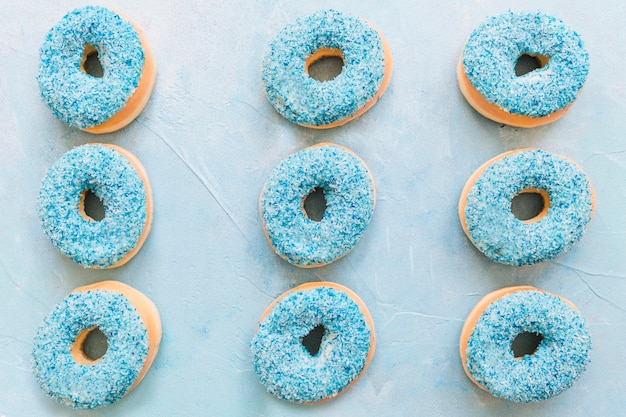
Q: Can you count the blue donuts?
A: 9